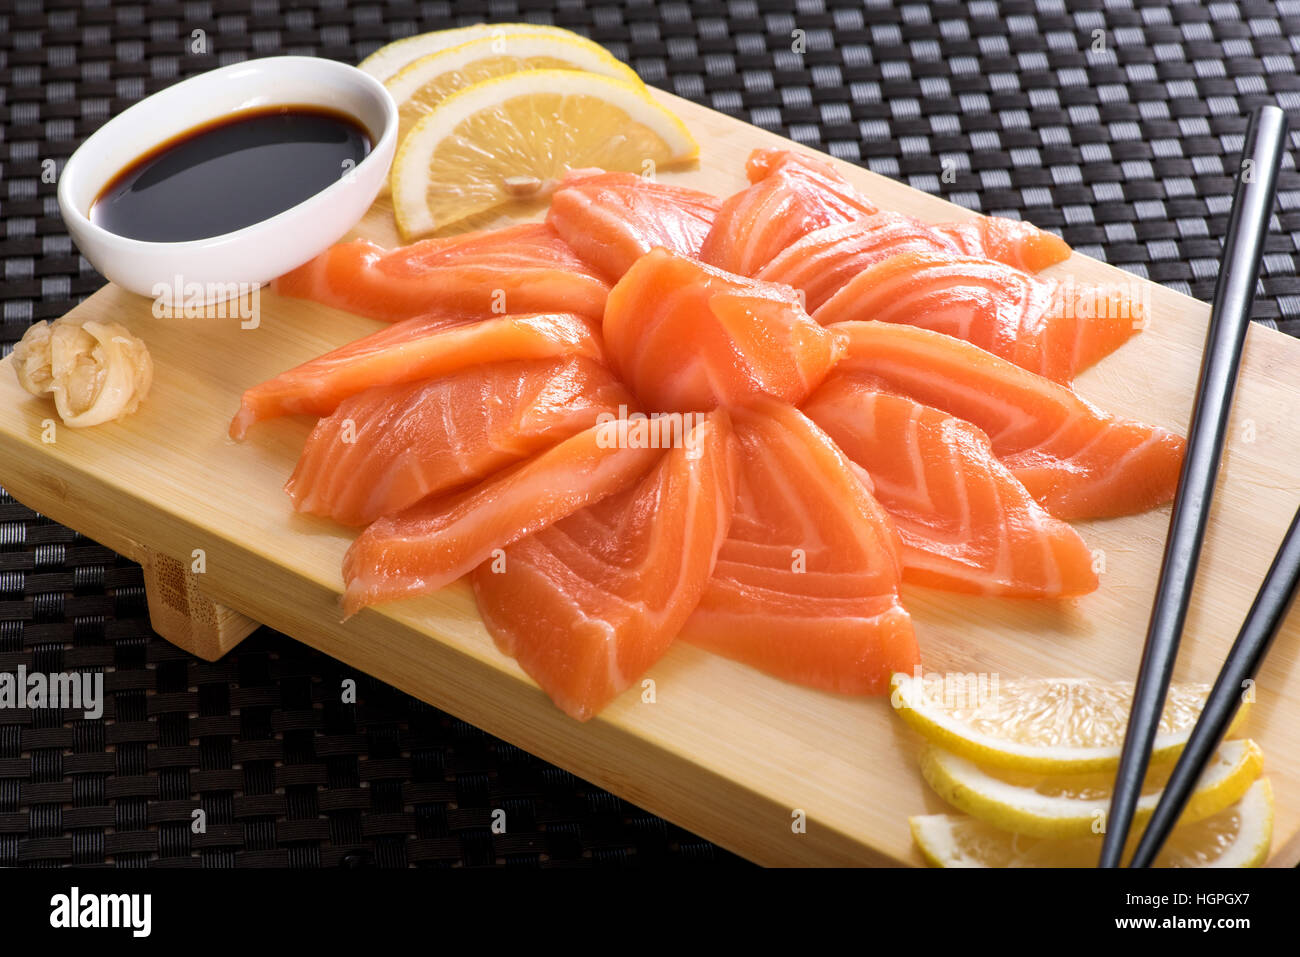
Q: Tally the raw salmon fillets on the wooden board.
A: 13